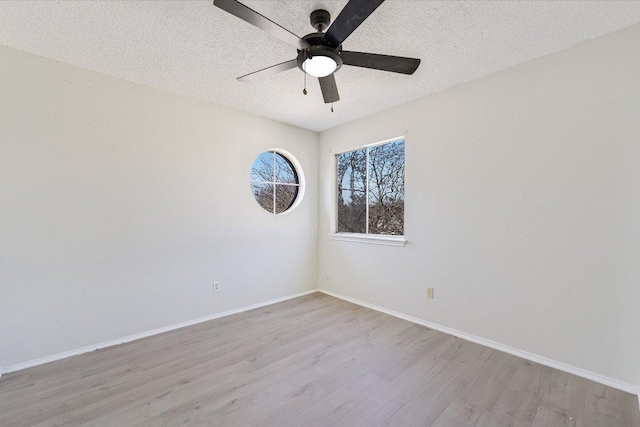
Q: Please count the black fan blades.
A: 5